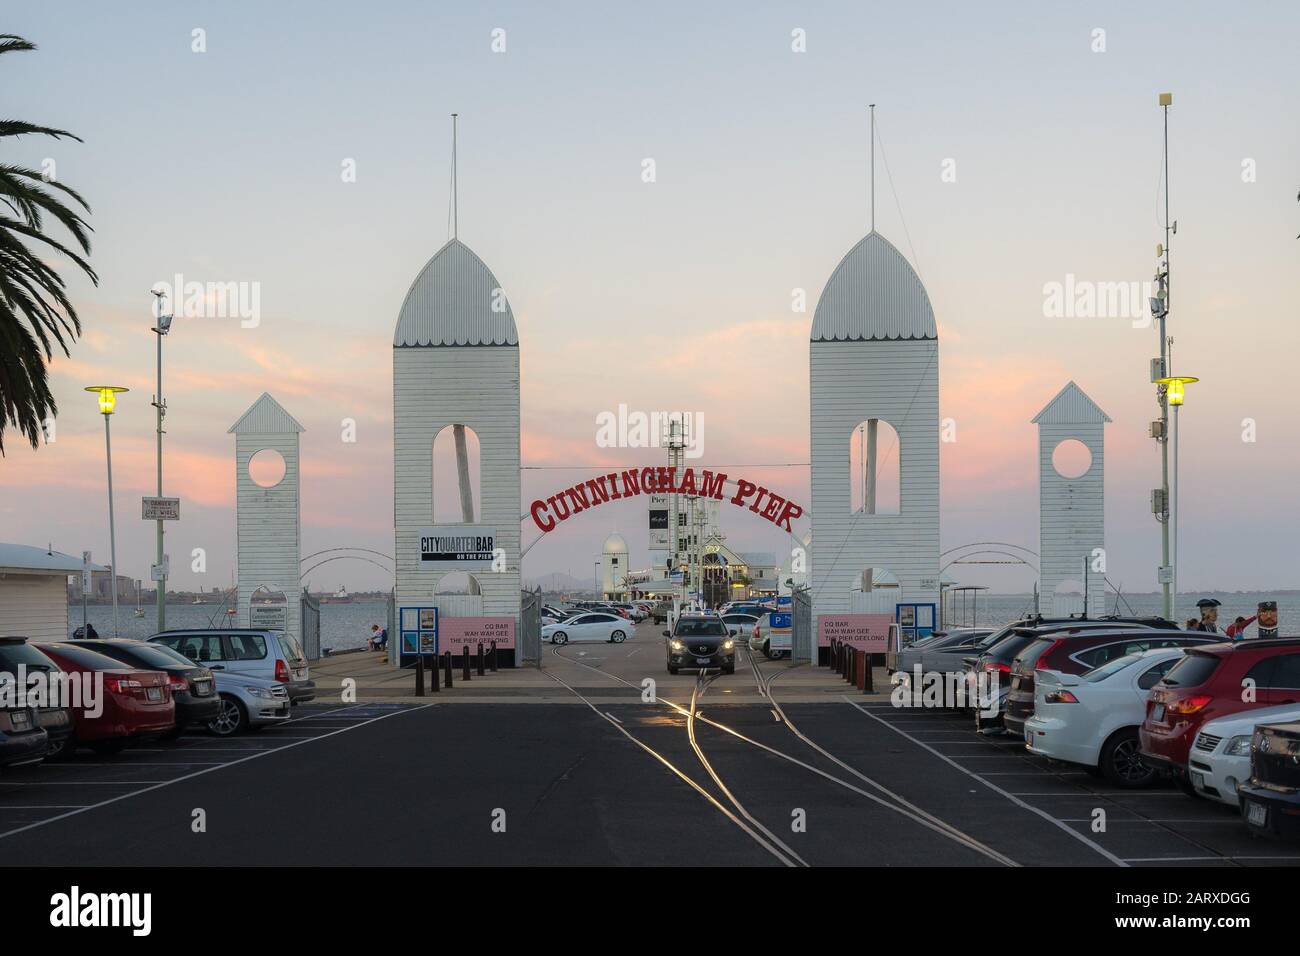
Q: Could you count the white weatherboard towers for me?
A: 4